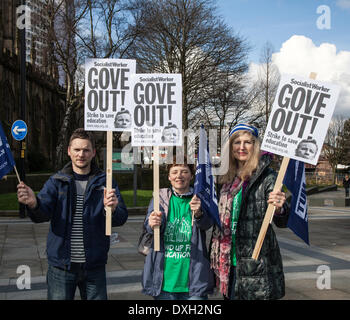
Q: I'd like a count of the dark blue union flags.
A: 3